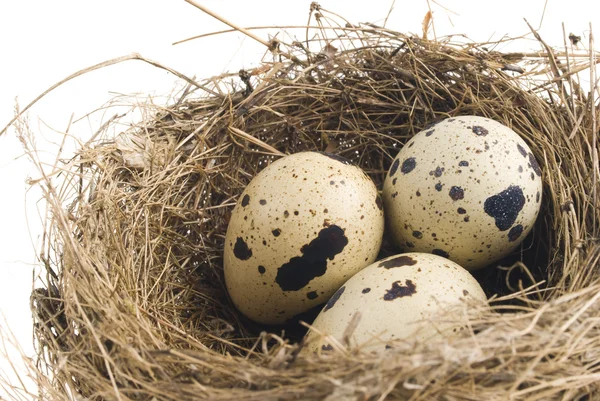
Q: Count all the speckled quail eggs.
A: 3